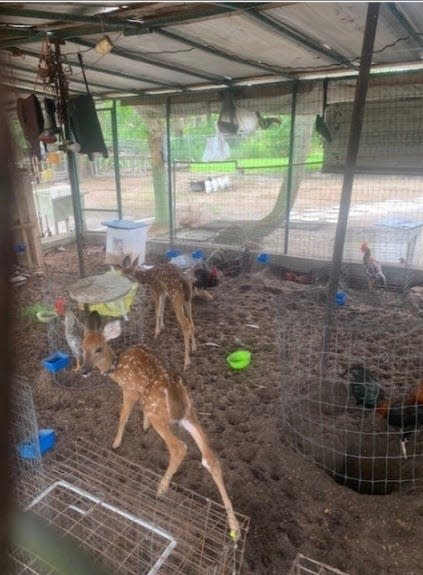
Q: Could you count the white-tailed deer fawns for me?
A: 2